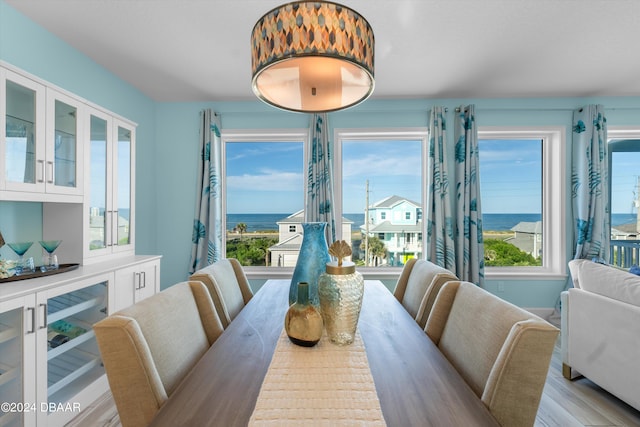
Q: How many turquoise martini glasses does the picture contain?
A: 2